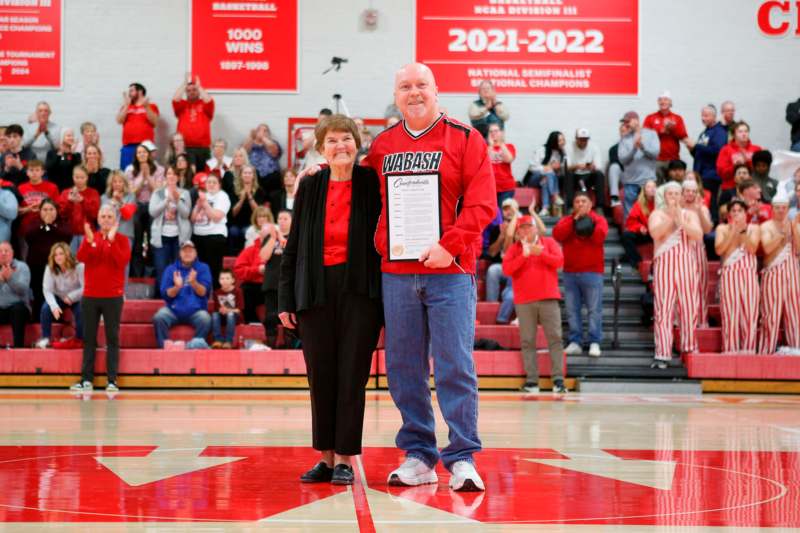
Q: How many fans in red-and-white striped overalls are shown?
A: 4